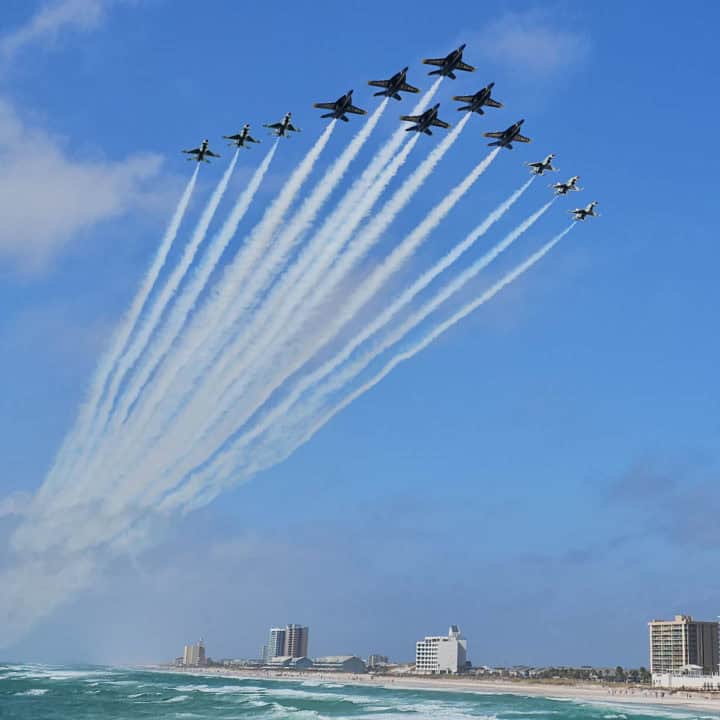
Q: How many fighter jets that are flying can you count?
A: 12